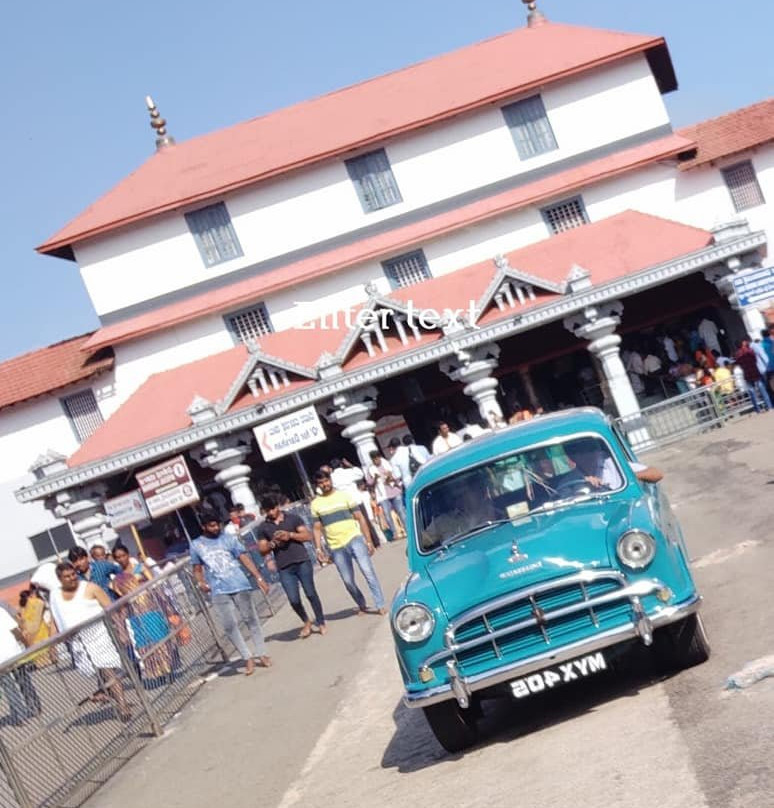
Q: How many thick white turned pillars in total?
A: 6